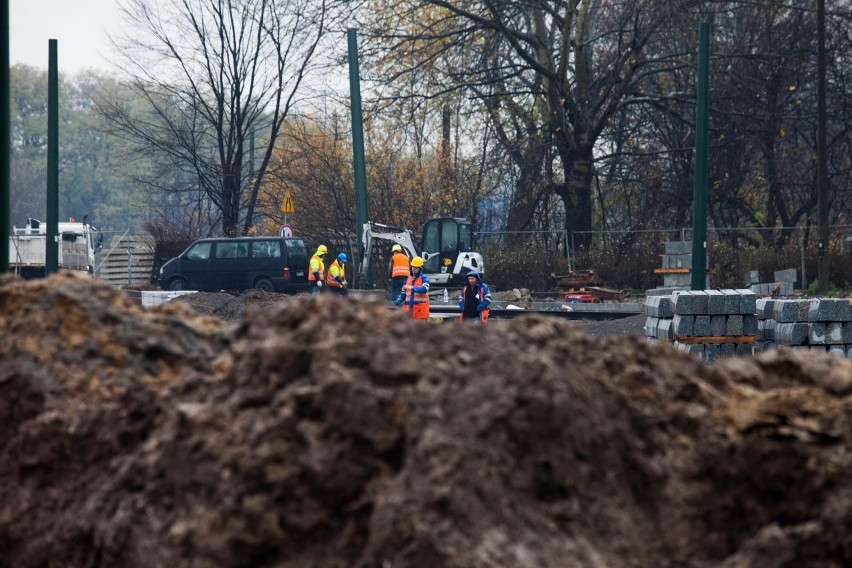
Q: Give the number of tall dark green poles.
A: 4